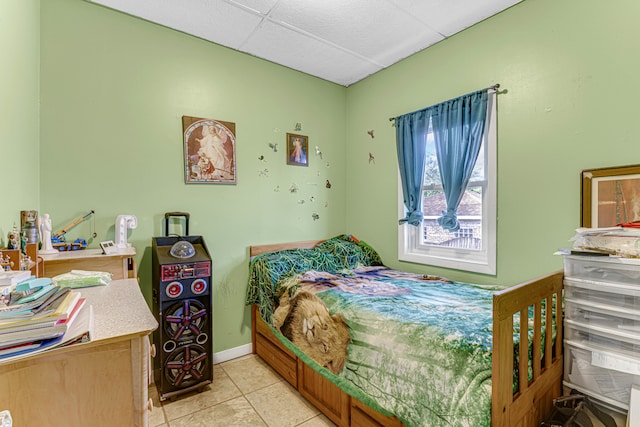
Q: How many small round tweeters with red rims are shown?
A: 2